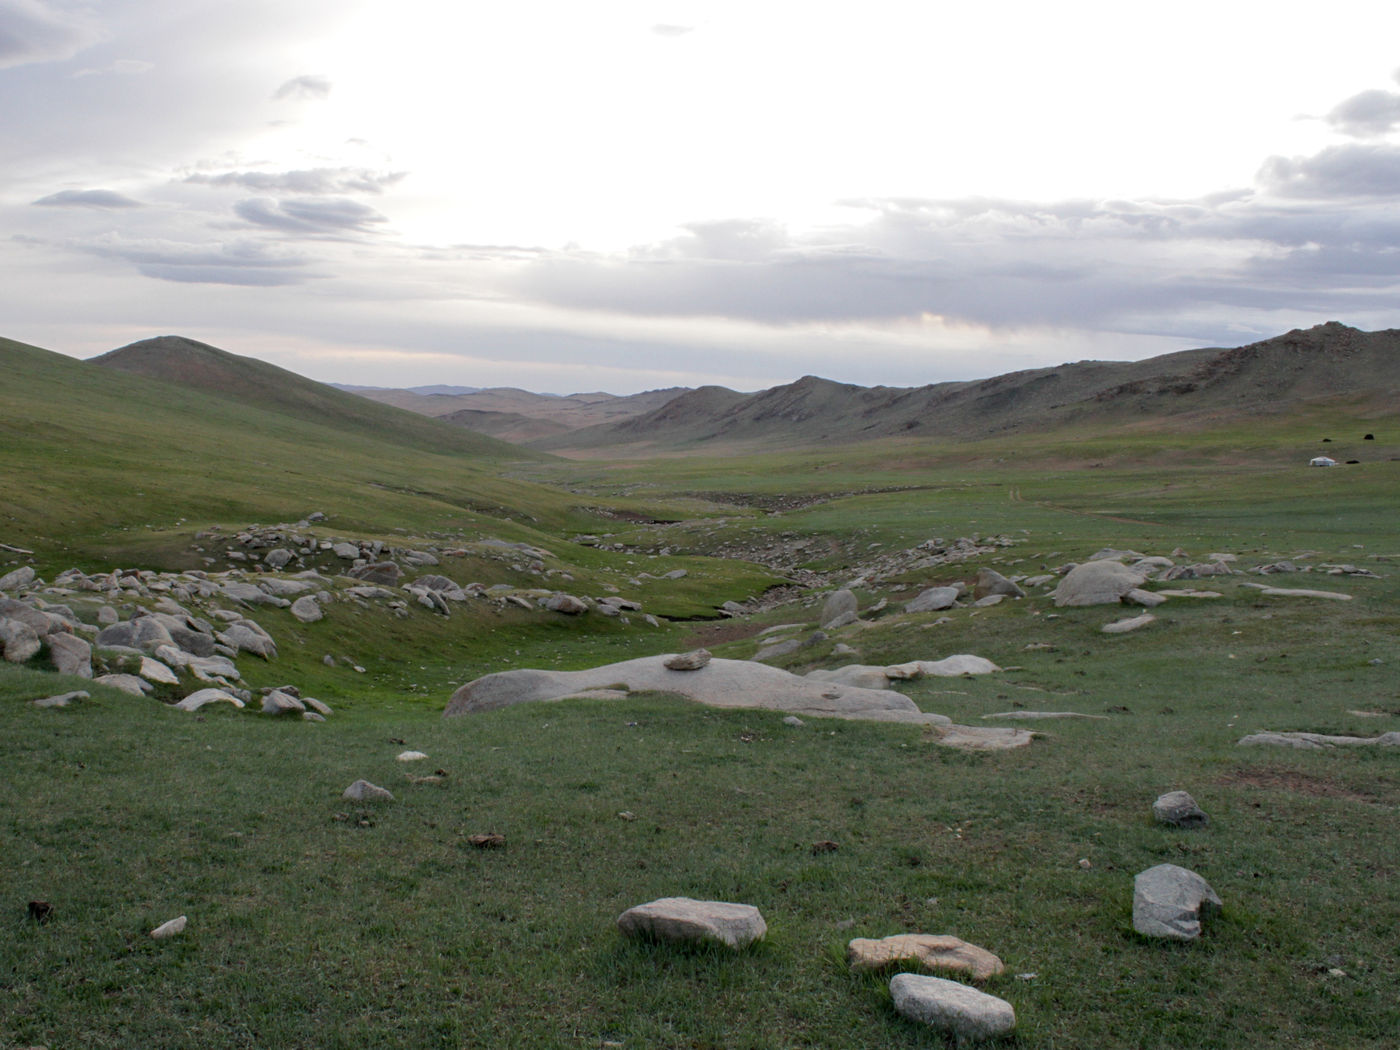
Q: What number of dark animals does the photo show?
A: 3